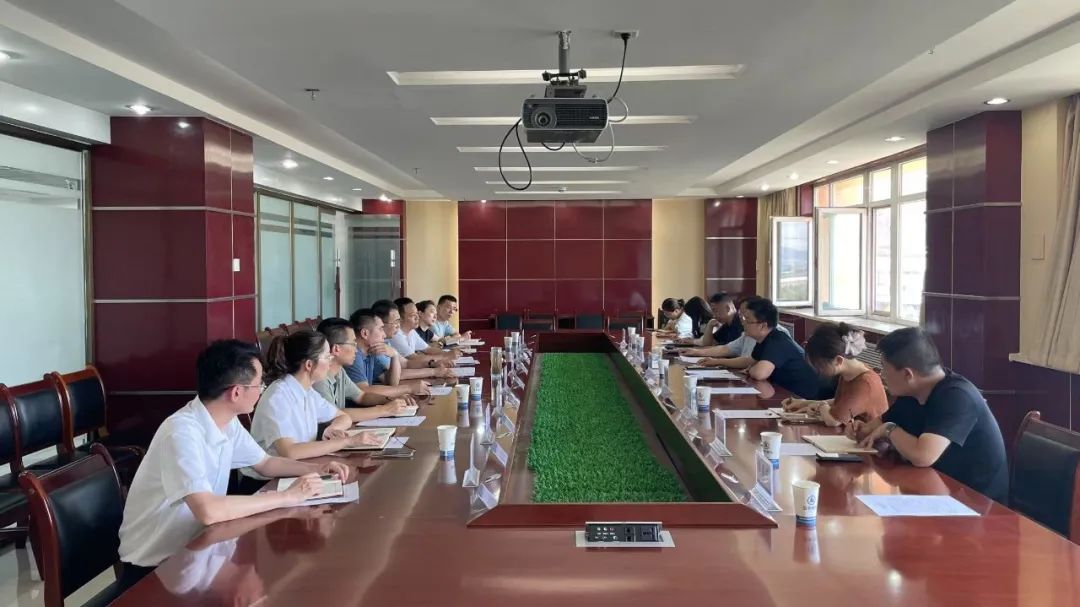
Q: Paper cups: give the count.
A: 13